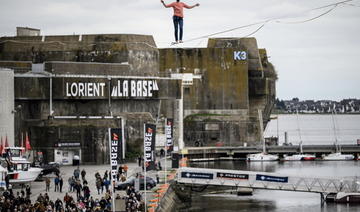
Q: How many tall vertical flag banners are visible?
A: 3